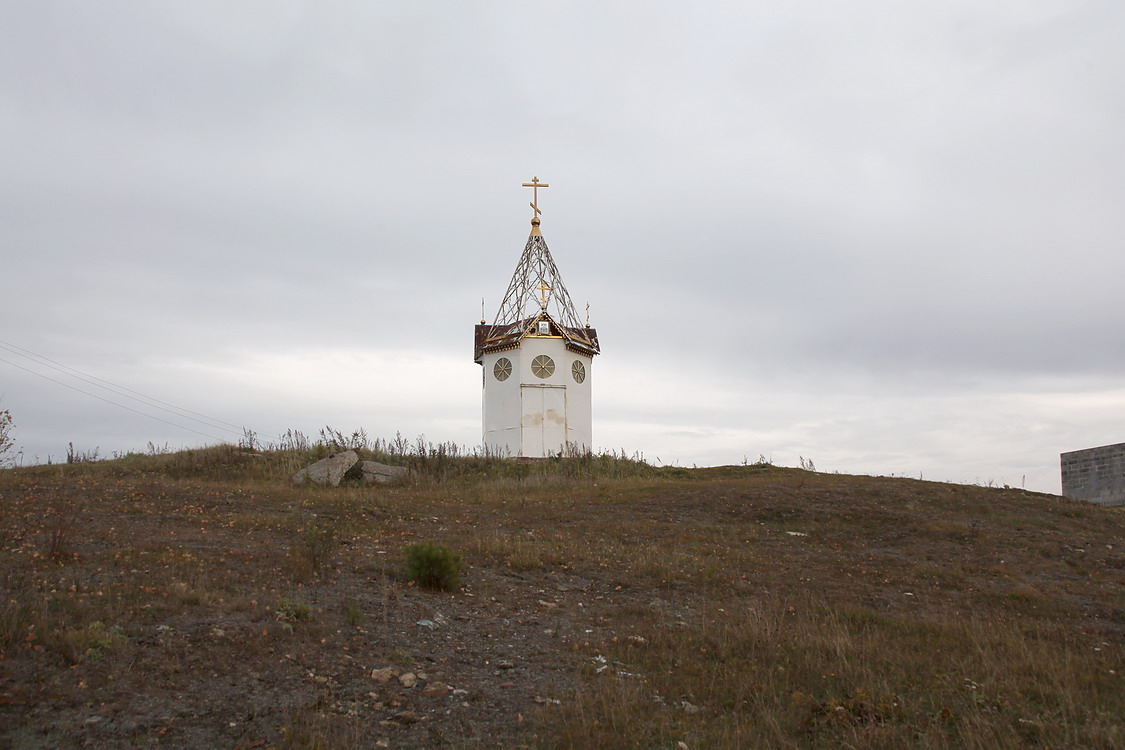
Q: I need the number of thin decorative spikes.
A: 2